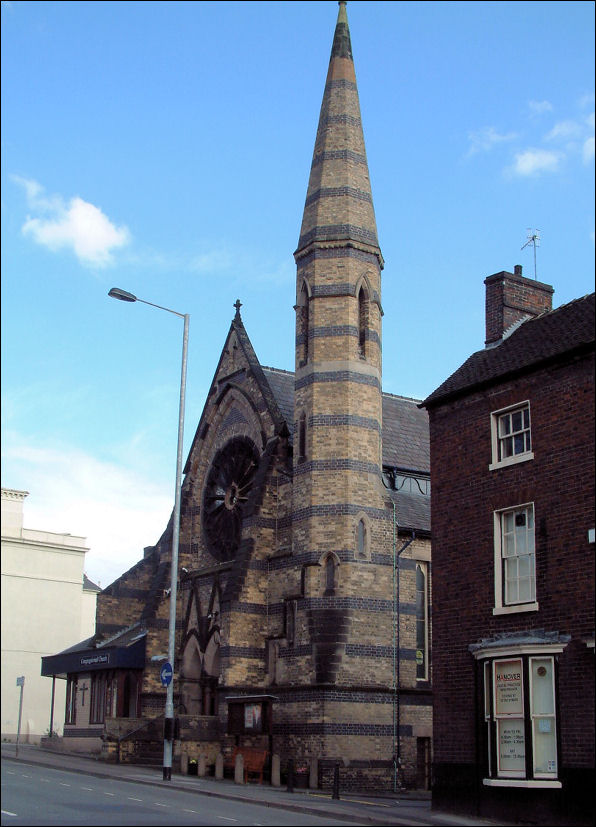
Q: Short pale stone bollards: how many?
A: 6